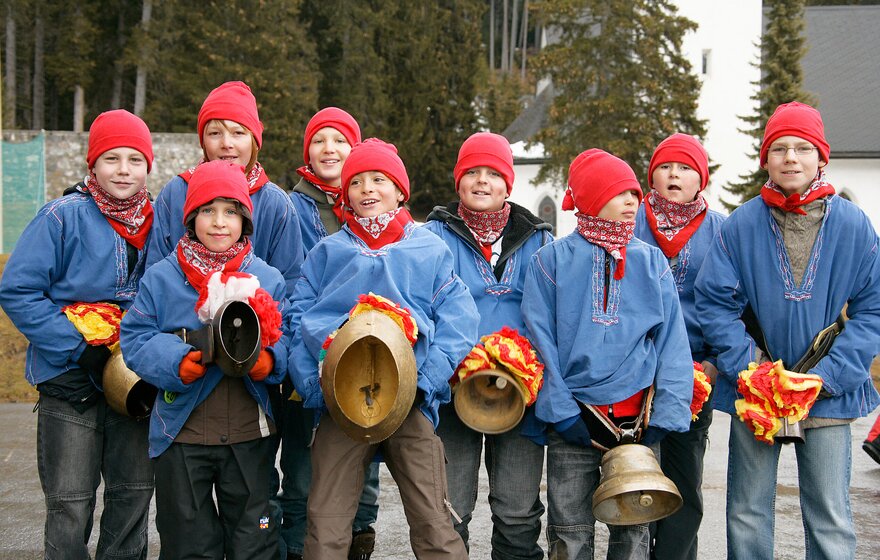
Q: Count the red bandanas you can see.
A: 9